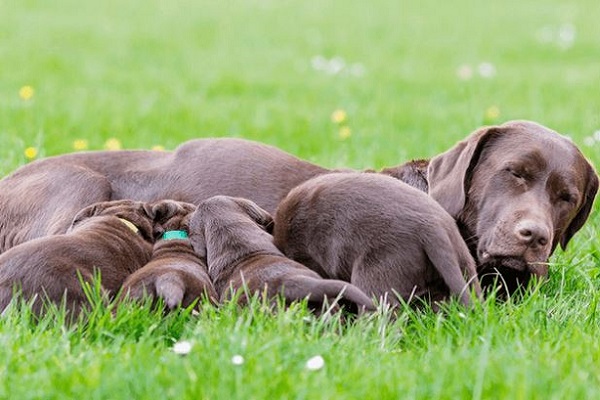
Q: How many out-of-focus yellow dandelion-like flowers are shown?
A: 8